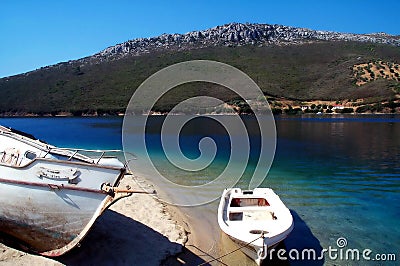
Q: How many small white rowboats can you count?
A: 1